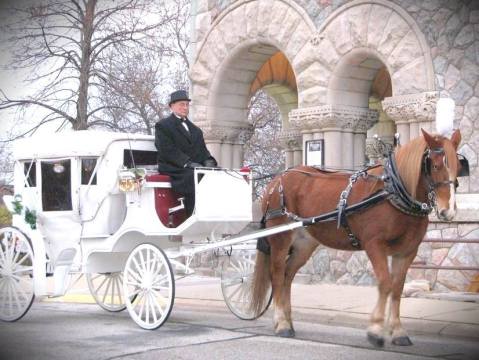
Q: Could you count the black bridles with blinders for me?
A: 1